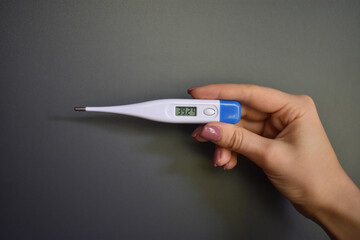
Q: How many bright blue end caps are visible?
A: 1